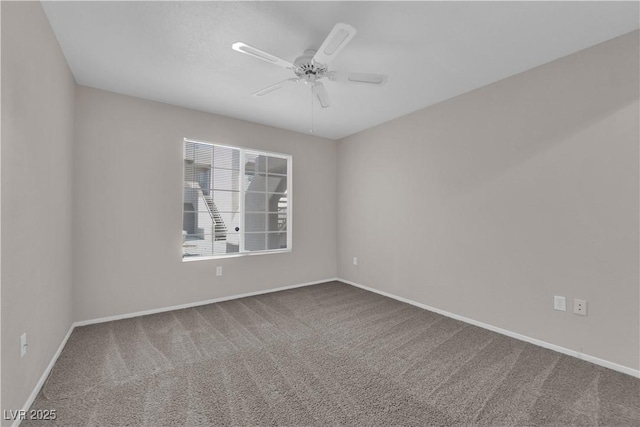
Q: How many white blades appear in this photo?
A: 5